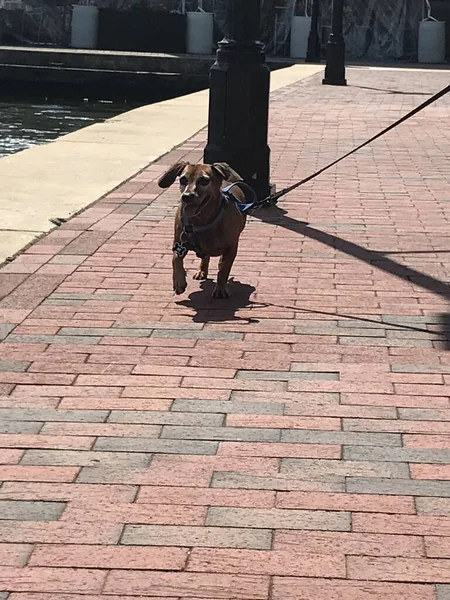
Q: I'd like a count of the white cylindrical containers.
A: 4